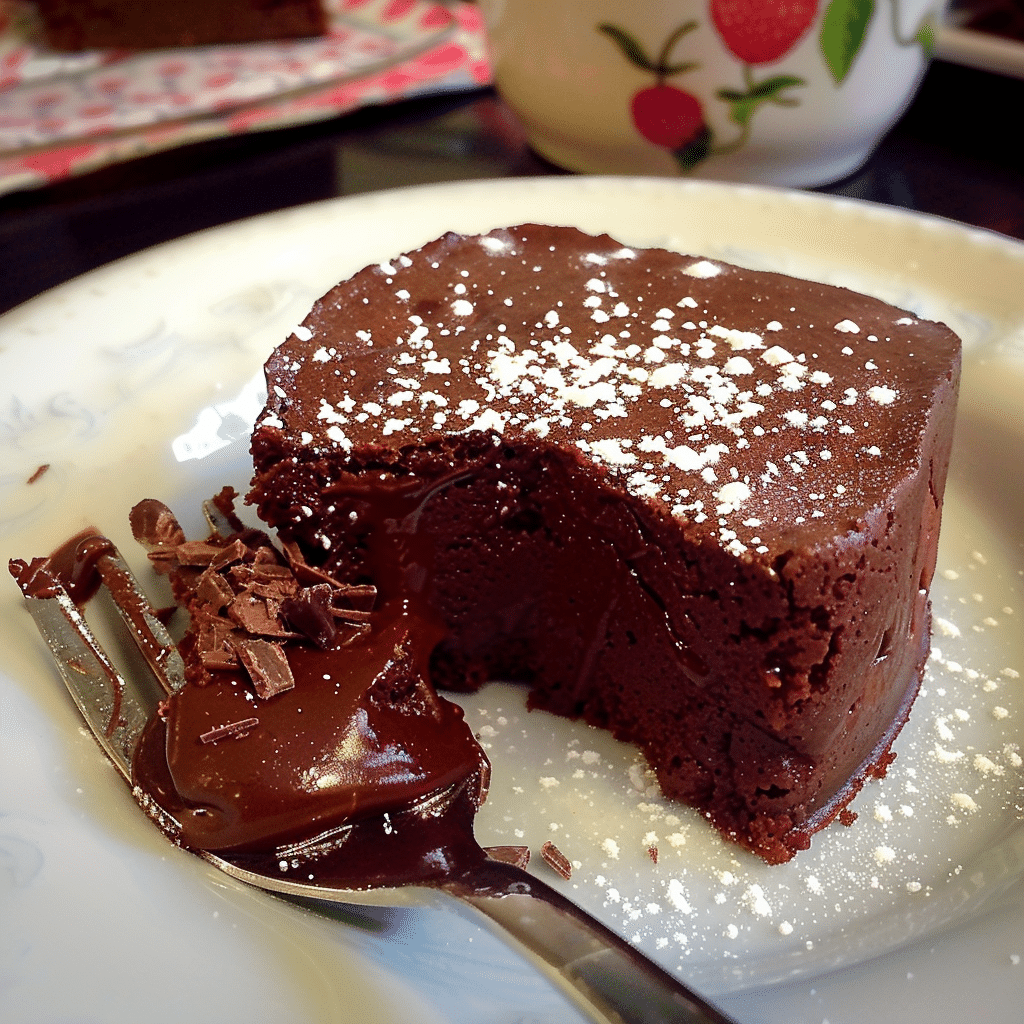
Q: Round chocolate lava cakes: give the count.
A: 1